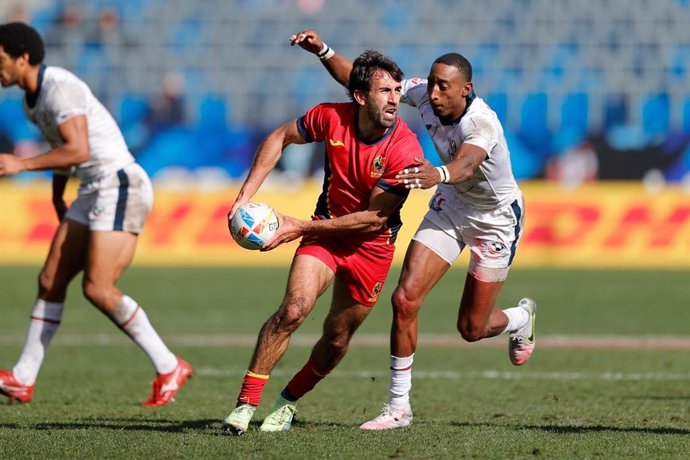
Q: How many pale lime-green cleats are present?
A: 2